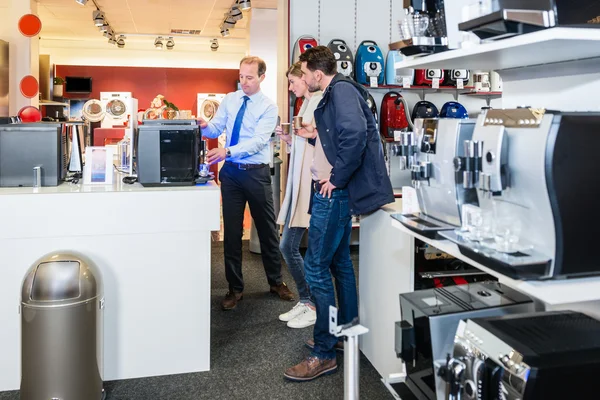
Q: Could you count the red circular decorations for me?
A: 3